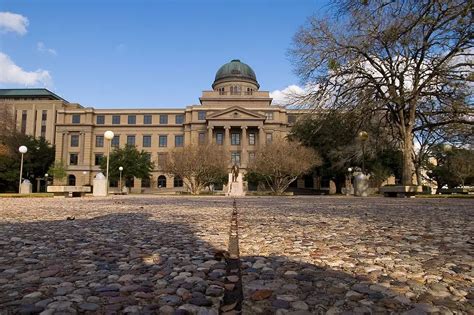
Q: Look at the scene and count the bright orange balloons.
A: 0